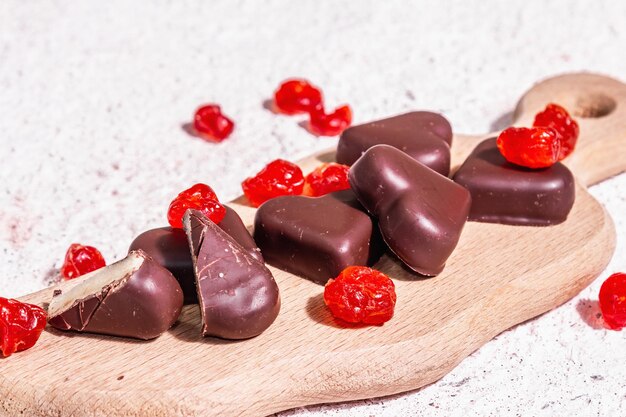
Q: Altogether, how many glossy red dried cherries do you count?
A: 12